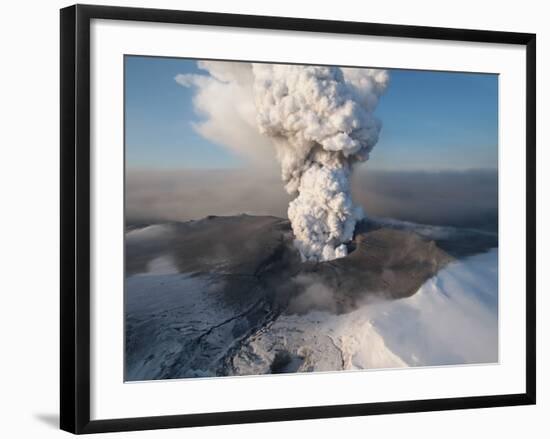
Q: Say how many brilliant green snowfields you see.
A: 0